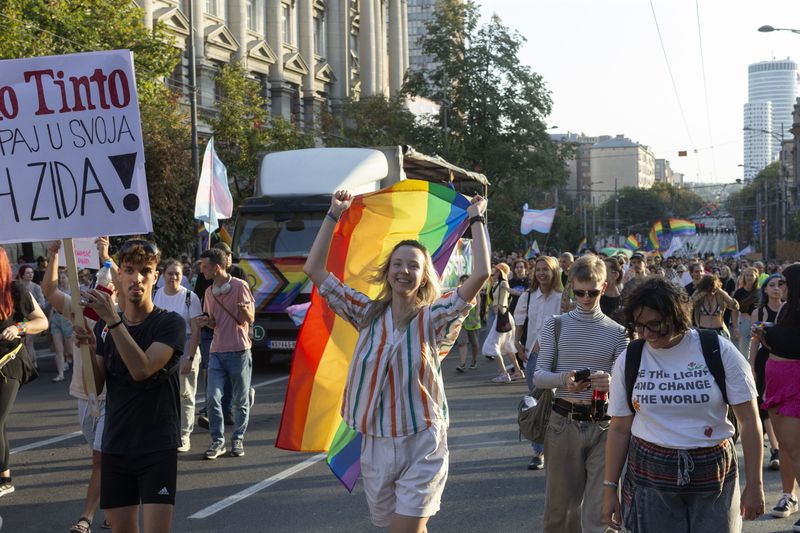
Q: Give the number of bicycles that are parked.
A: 0